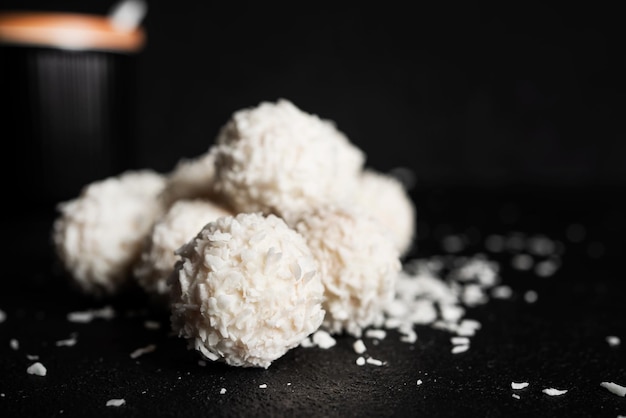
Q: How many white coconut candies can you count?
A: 7